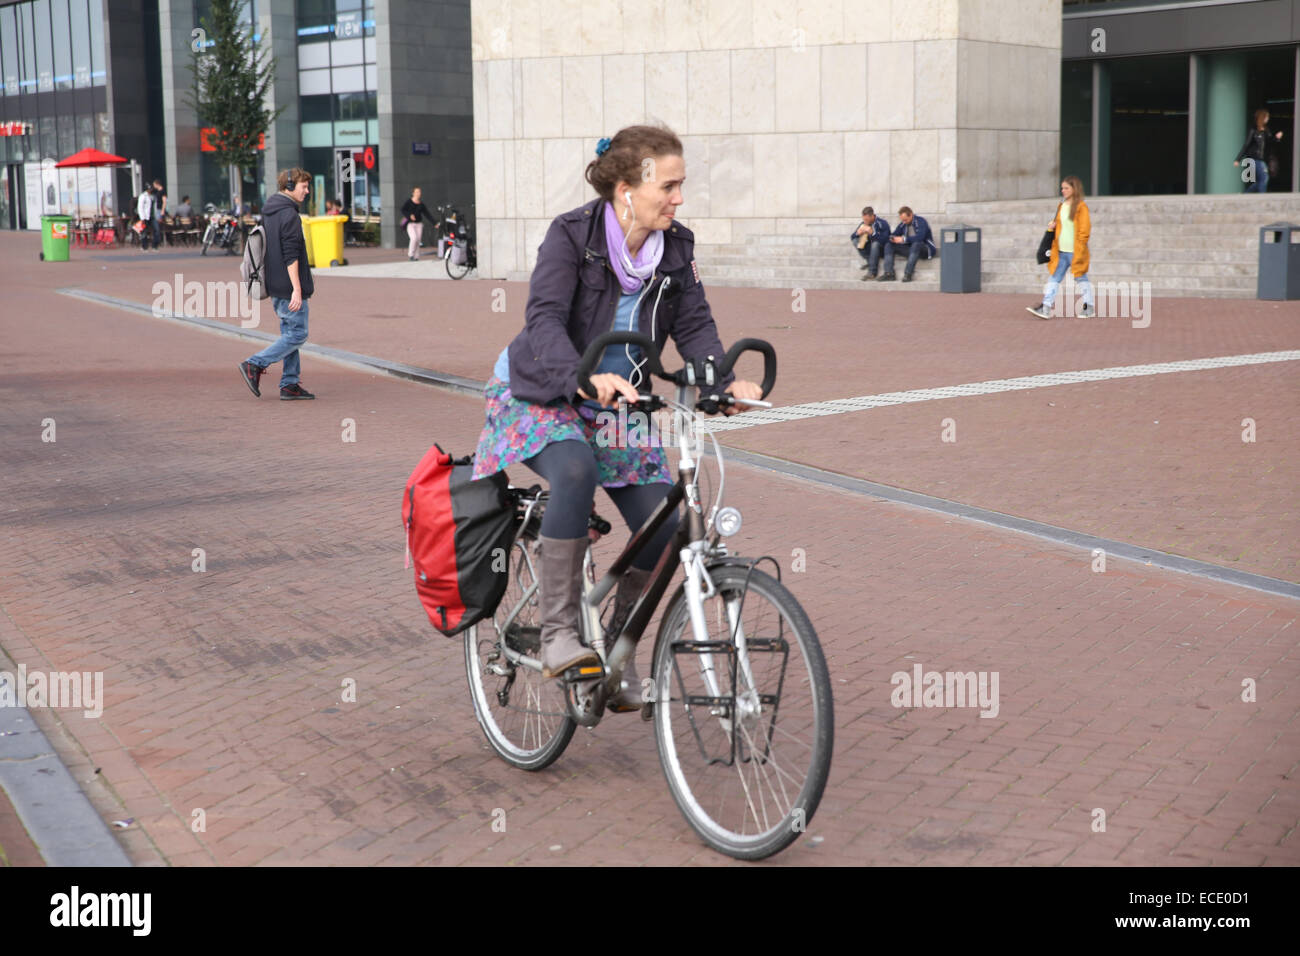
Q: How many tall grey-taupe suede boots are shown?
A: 2